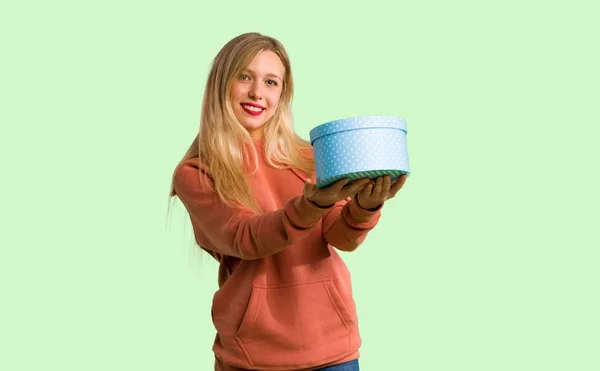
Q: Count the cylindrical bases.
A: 1